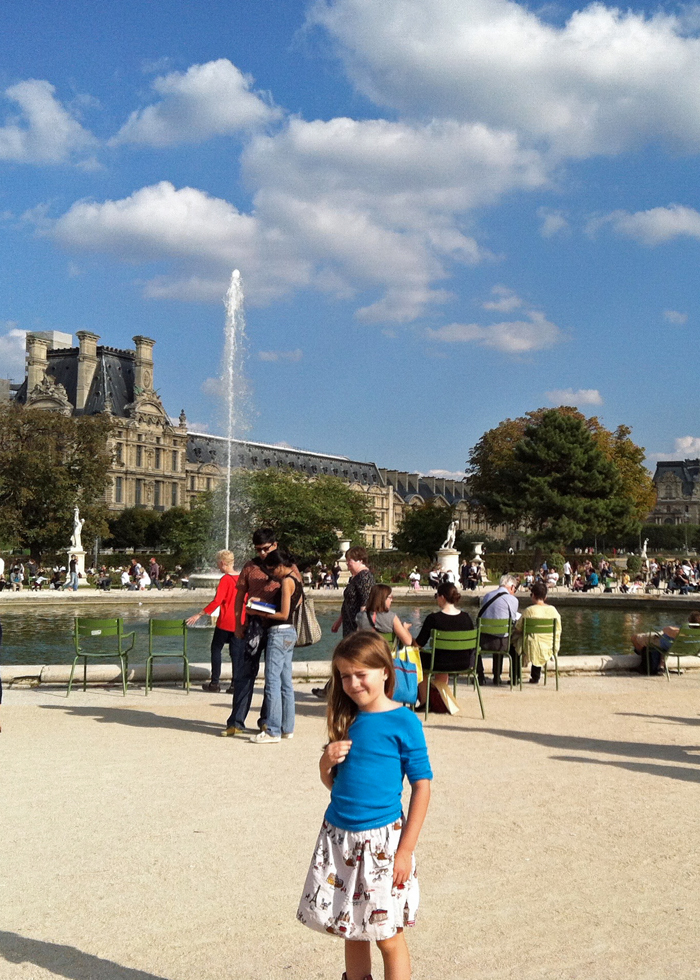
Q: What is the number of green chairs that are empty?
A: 2